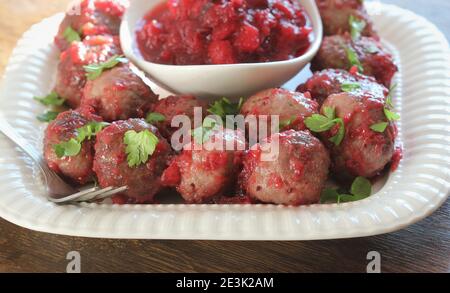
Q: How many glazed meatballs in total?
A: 13